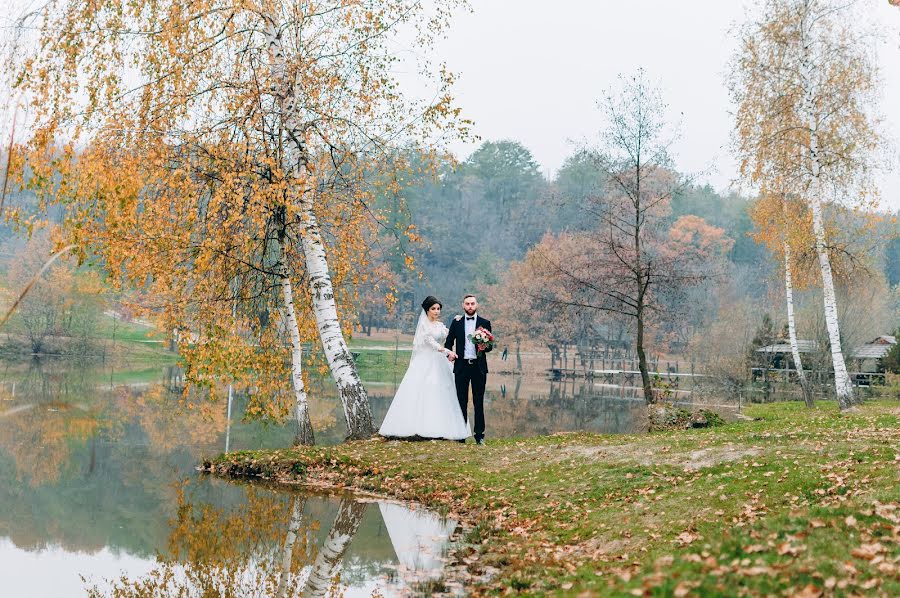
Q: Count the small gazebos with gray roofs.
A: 2